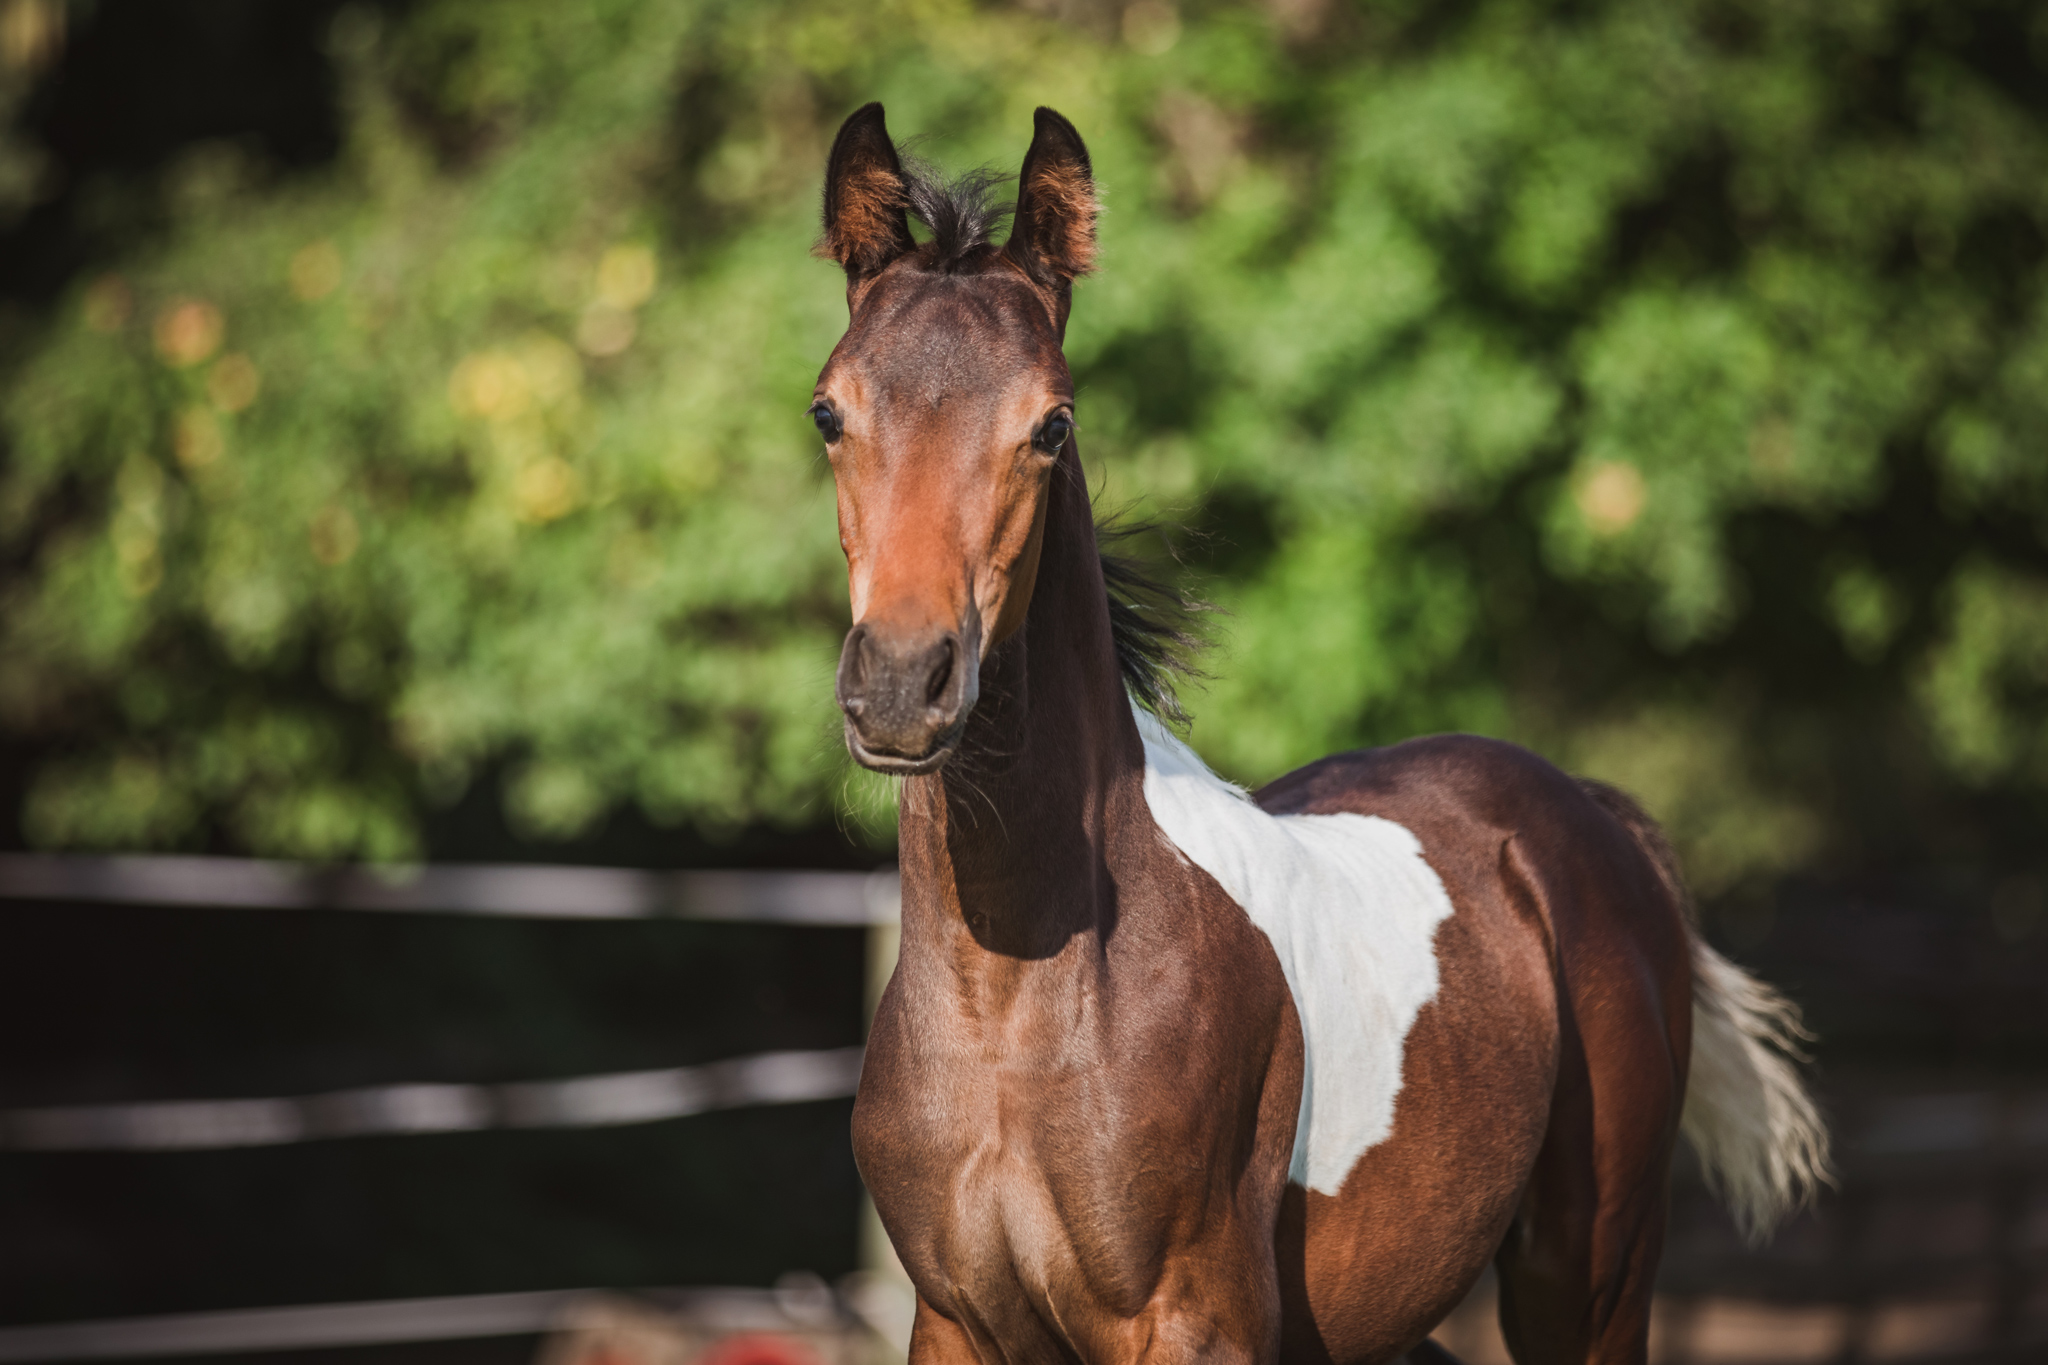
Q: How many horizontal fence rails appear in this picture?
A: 3